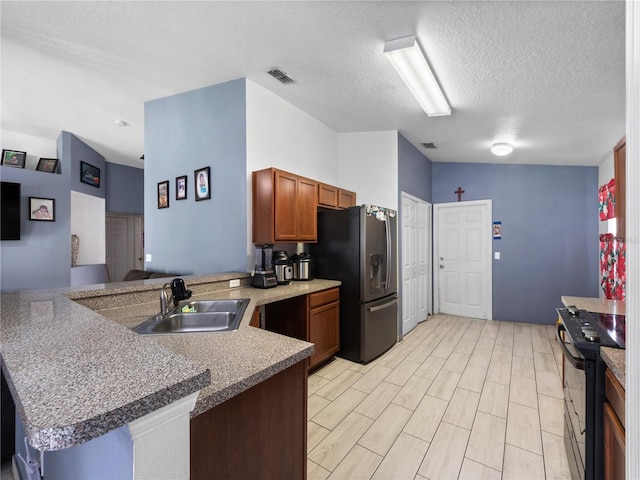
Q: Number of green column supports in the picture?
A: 0